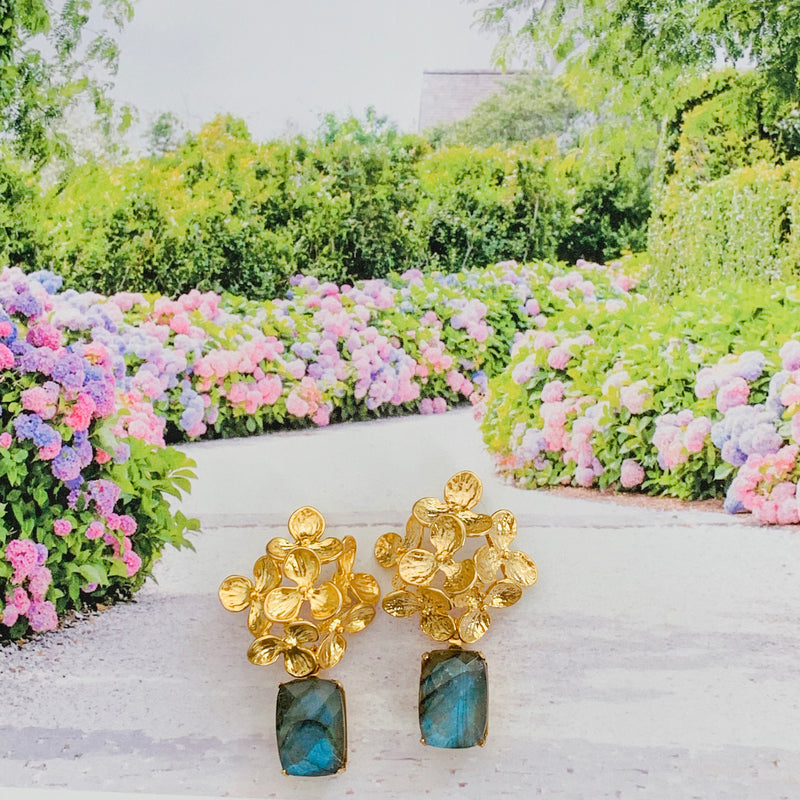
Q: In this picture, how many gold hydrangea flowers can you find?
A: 12